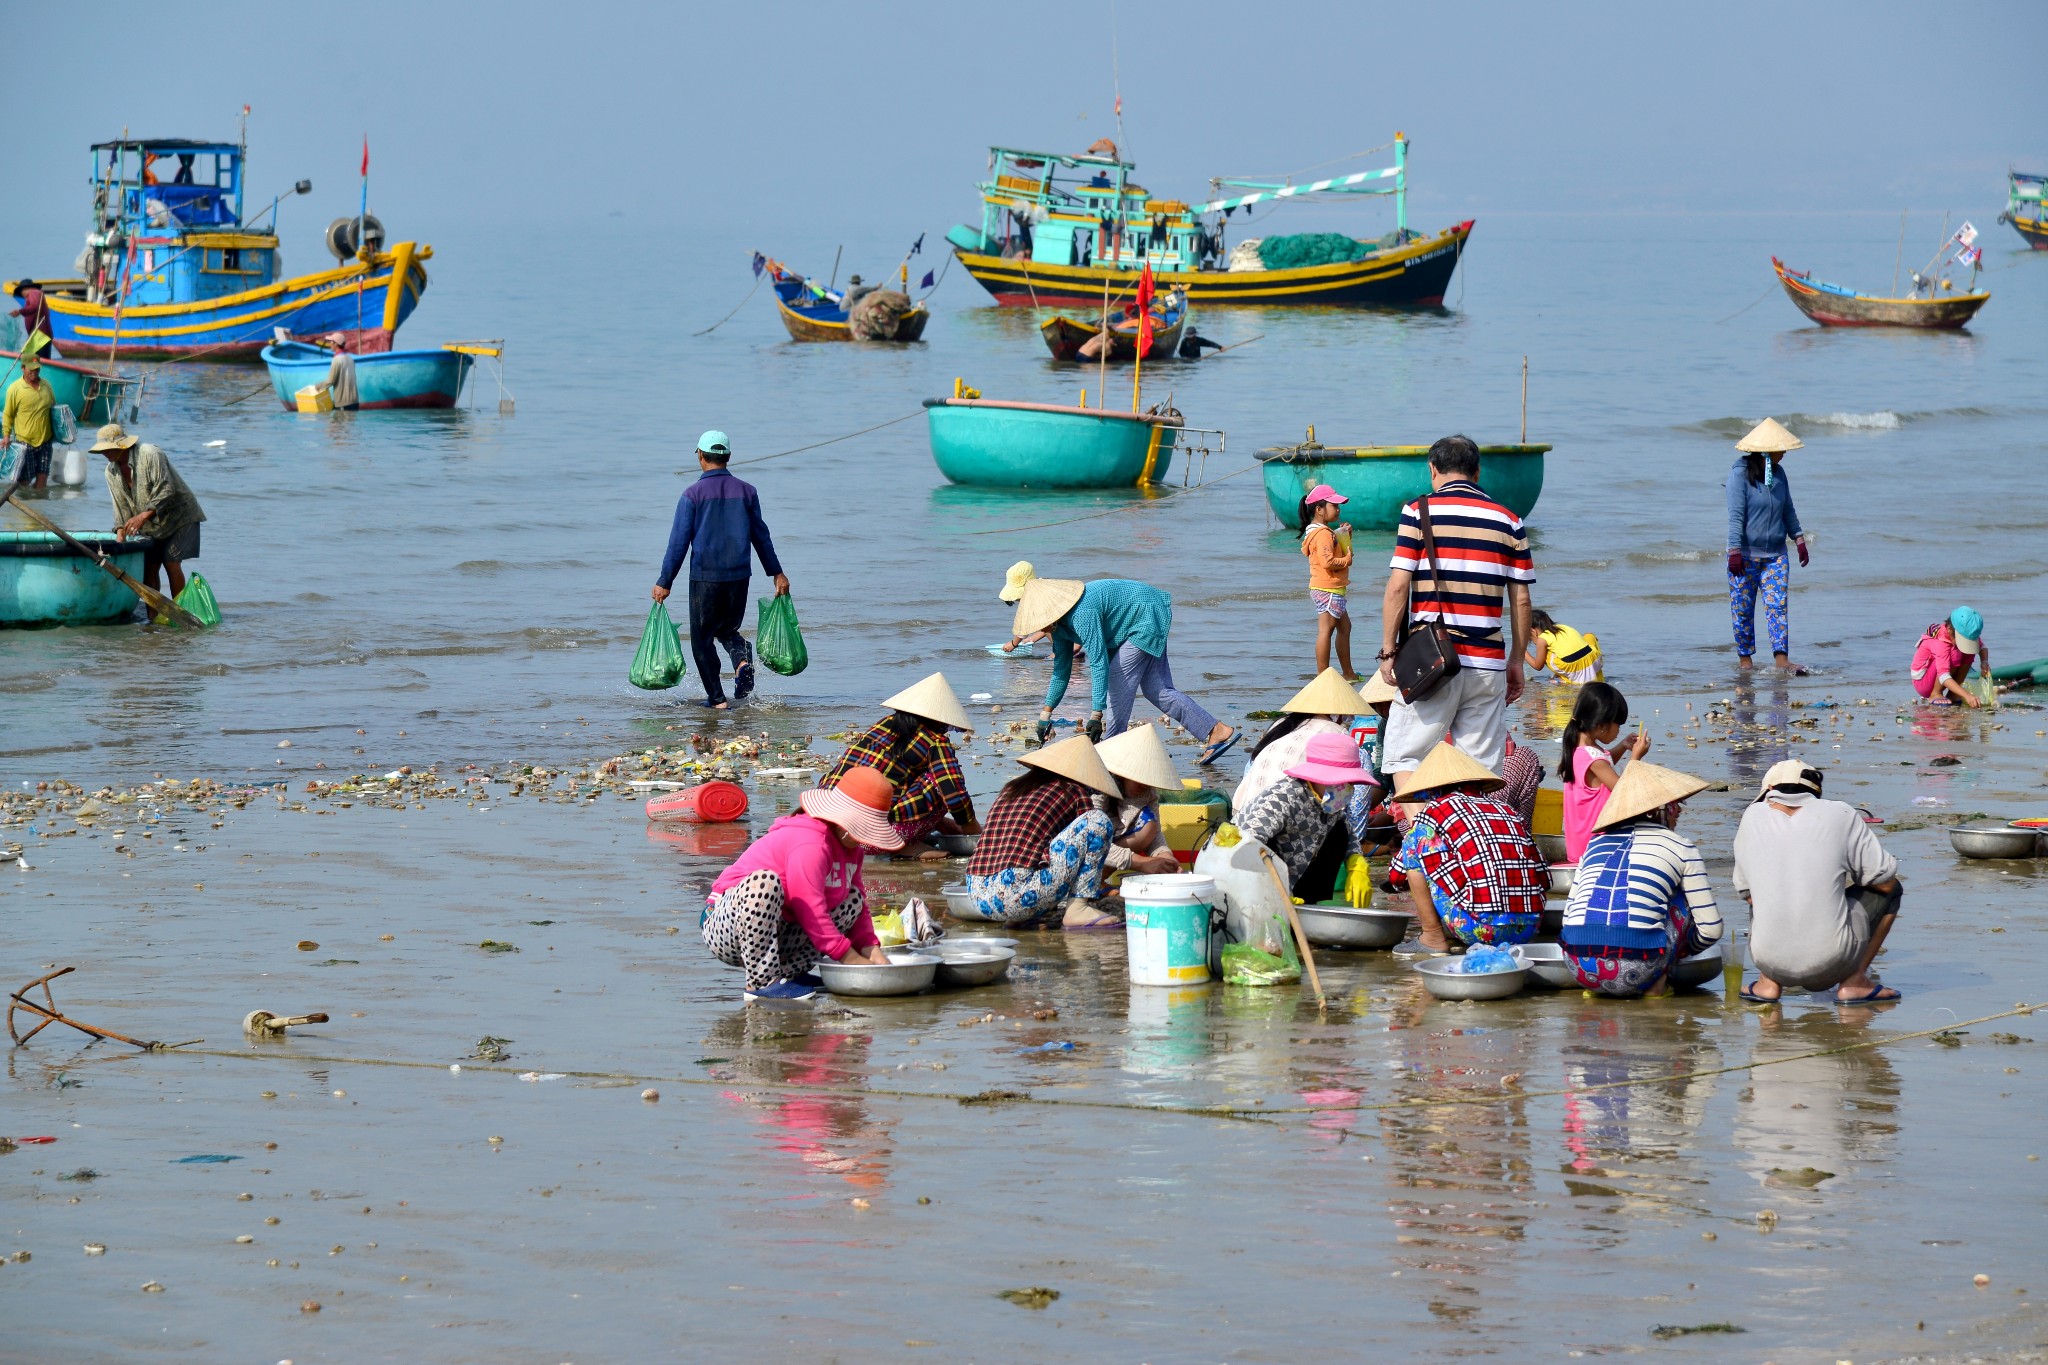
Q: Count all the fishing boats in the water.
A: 11